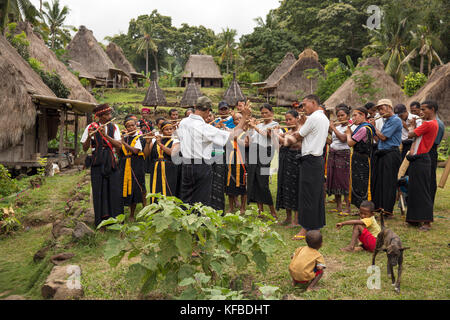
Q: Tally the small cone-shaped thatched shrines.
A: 3